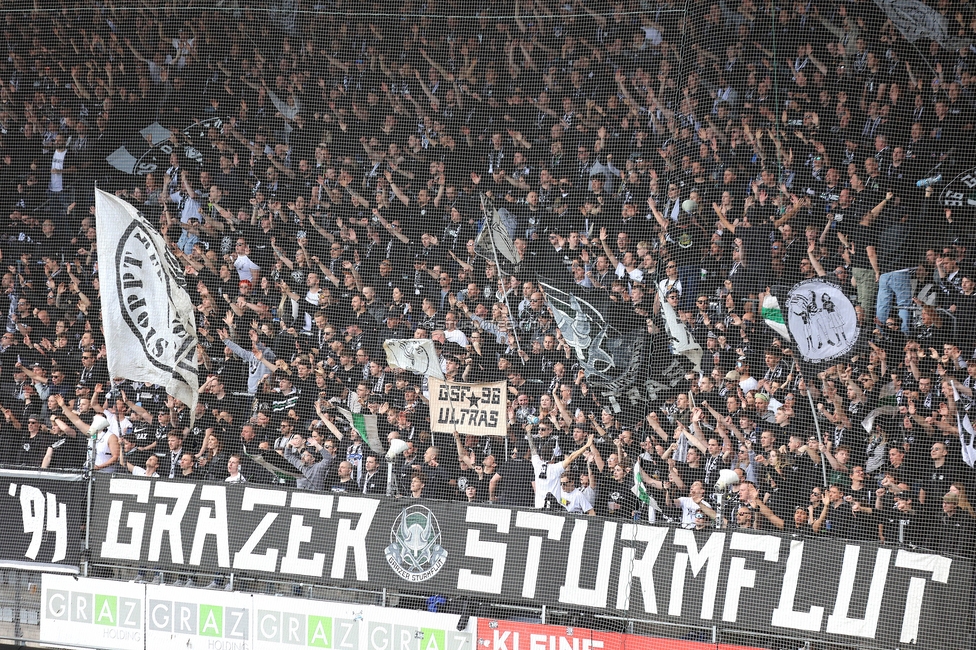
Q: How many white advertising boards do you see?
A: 4